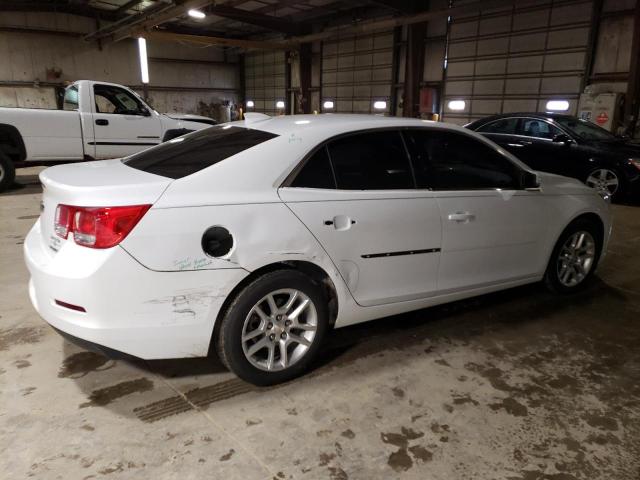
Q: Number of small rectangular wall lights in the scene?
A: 6